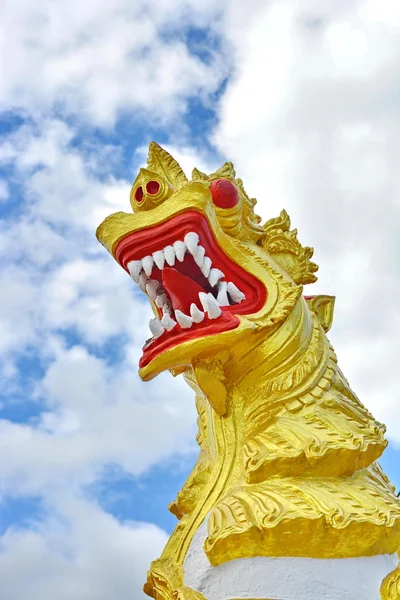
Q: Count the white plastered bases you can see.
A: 1